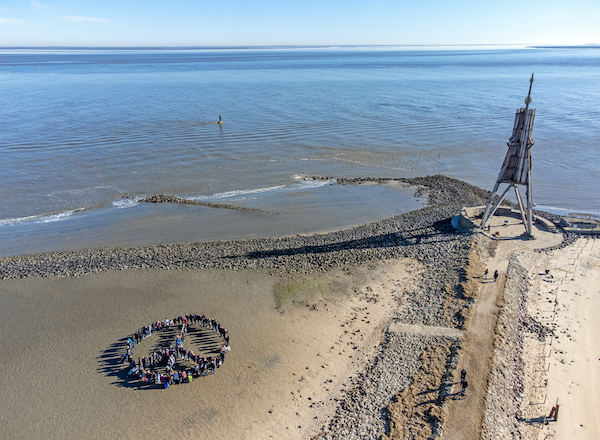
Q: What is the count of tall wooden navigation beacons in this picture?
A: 1